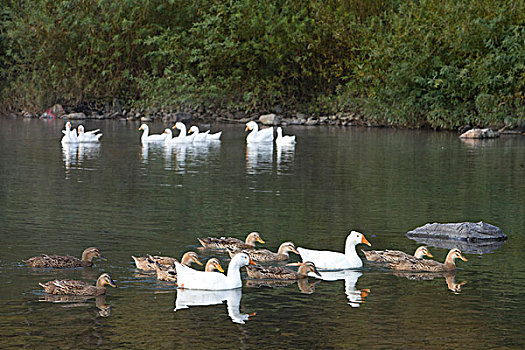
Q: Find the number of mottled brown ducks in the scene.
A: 9